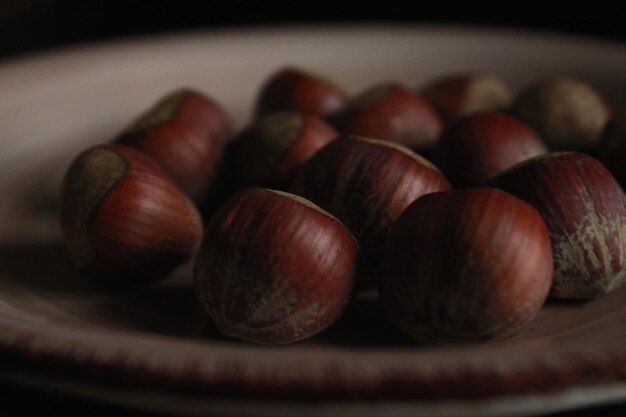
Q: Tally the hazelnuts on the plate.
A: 13